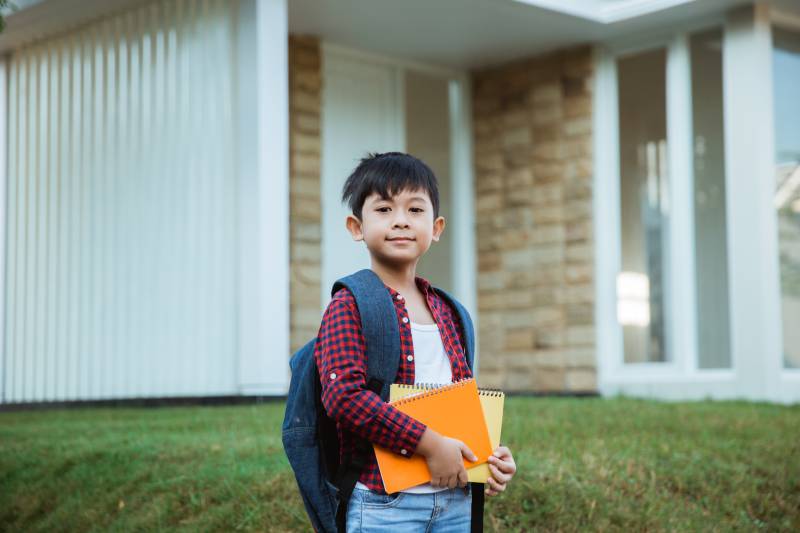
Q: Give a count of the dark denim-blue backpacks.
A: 1